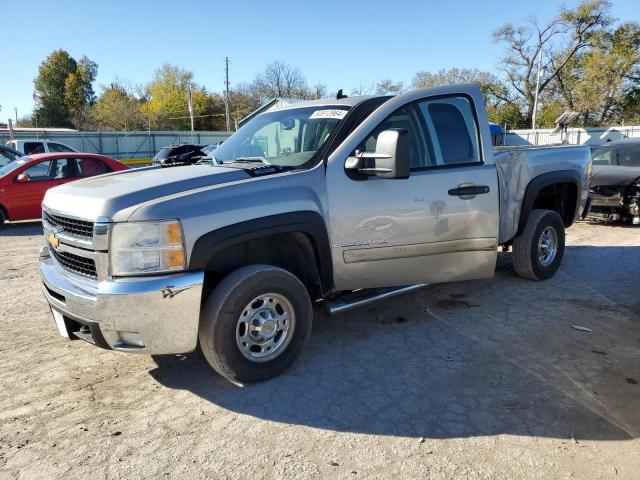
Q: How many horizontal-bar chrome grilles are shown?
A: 1